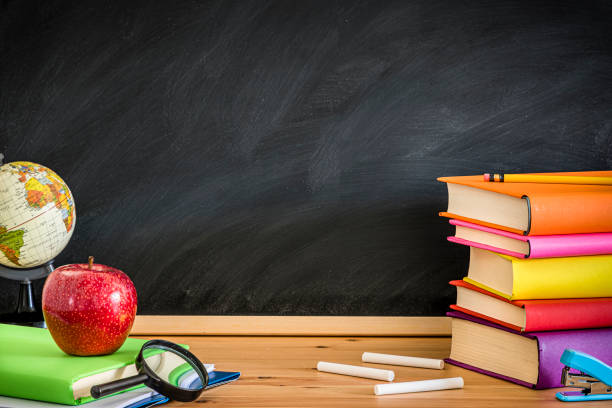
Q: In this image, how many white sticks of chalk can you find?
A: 3